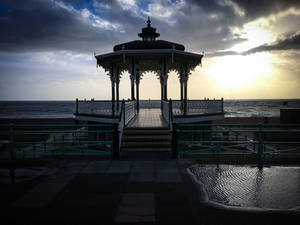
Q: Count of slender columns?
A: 8